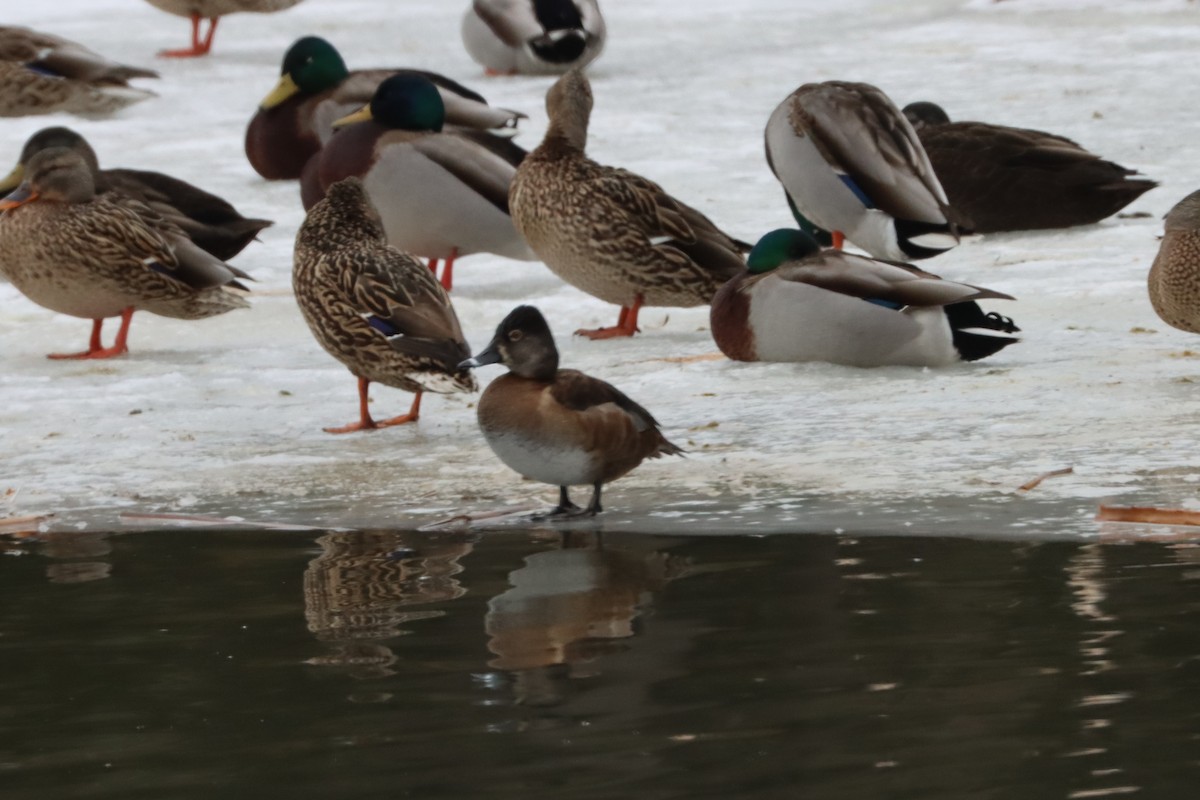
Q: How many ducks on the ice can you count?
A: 14